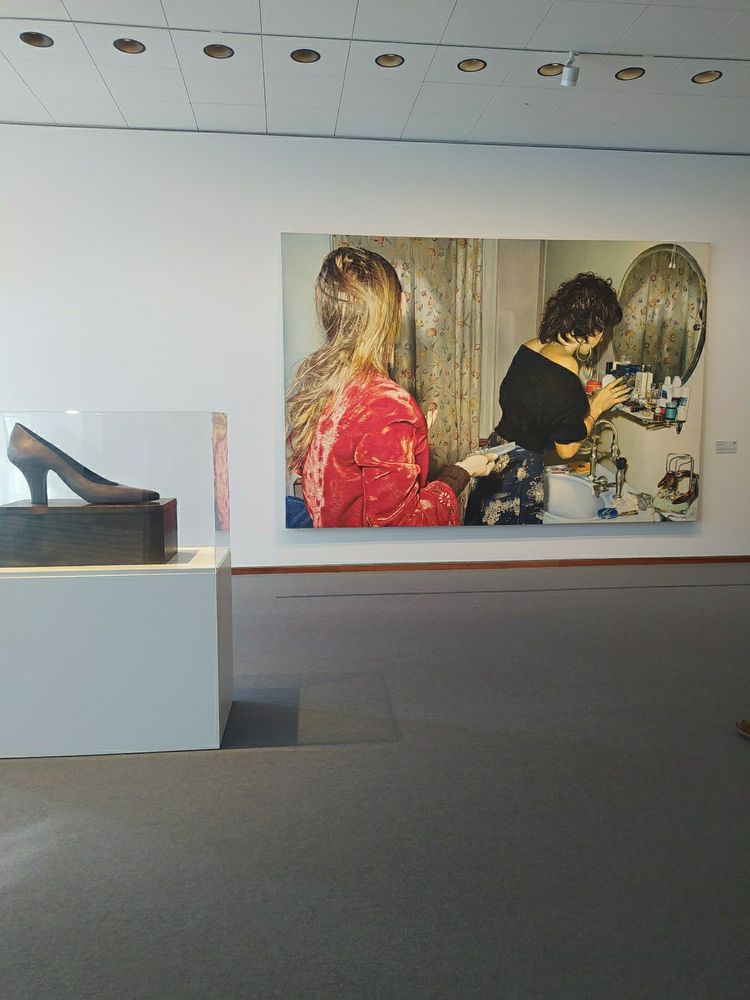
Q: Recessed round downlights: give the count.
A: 9